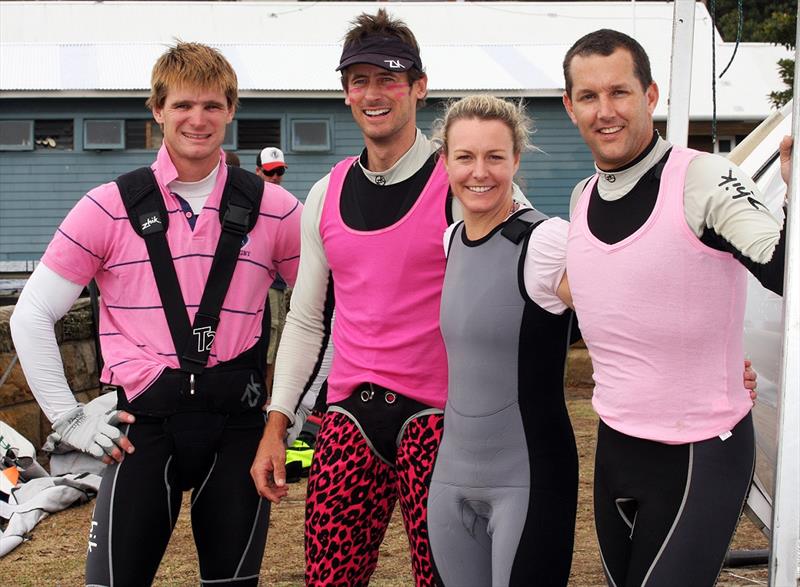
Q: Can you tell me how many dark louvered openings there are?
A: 3